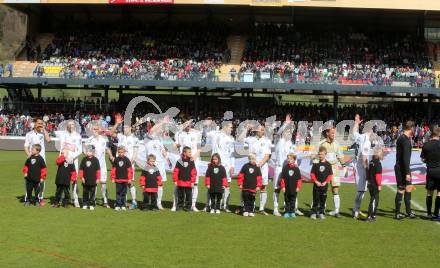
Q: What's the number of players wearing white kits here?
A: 10